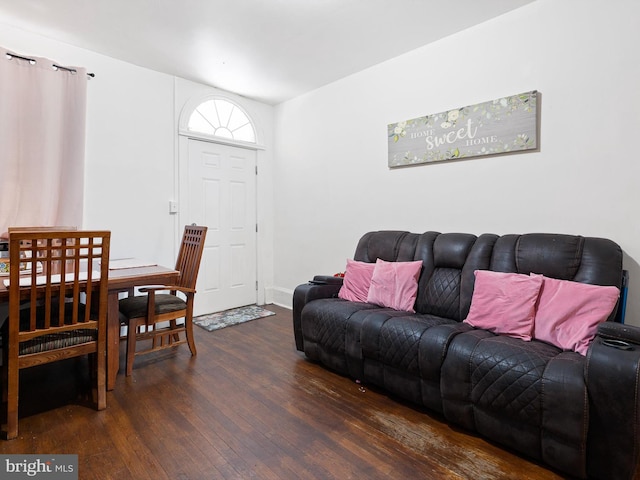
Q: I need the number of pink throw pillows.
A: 4